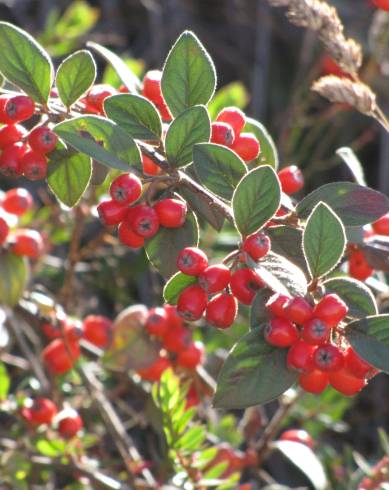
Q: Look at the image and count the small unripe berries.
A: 0